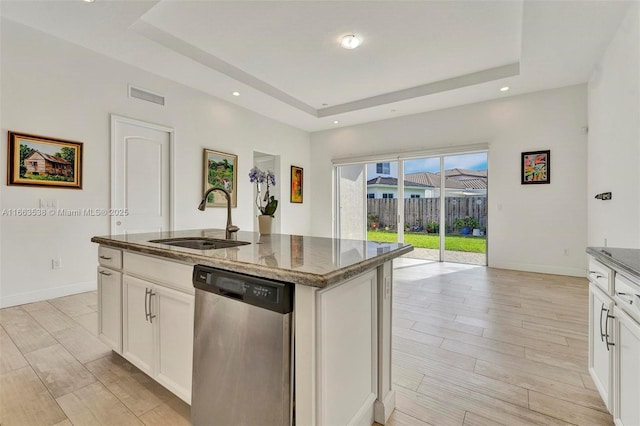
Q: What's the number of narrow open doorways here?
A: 1